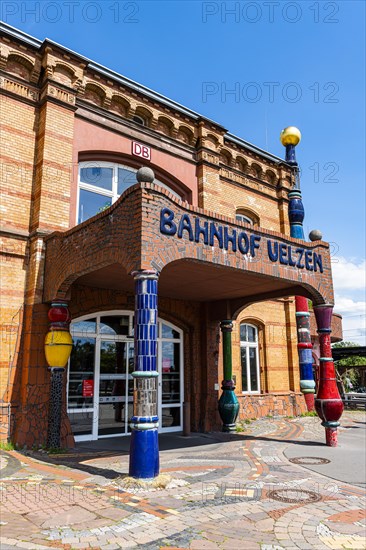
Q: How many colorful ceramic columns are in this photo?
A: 5